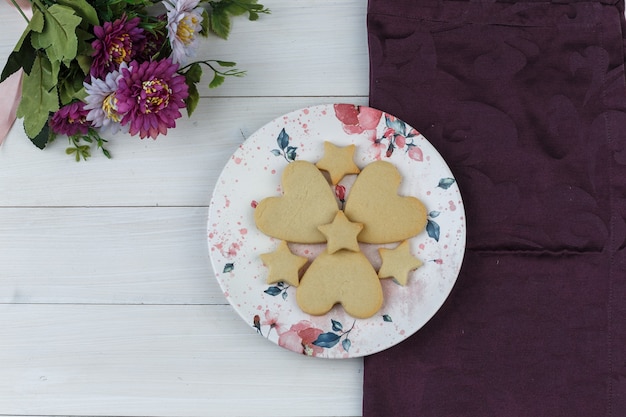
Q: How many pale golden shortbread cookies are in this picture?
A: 7